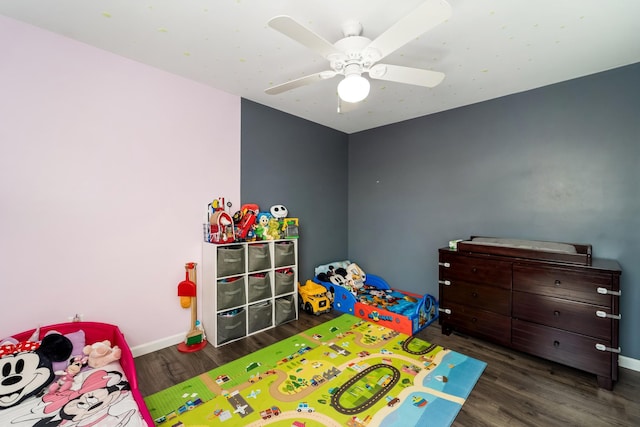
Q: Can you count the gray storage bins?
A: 9